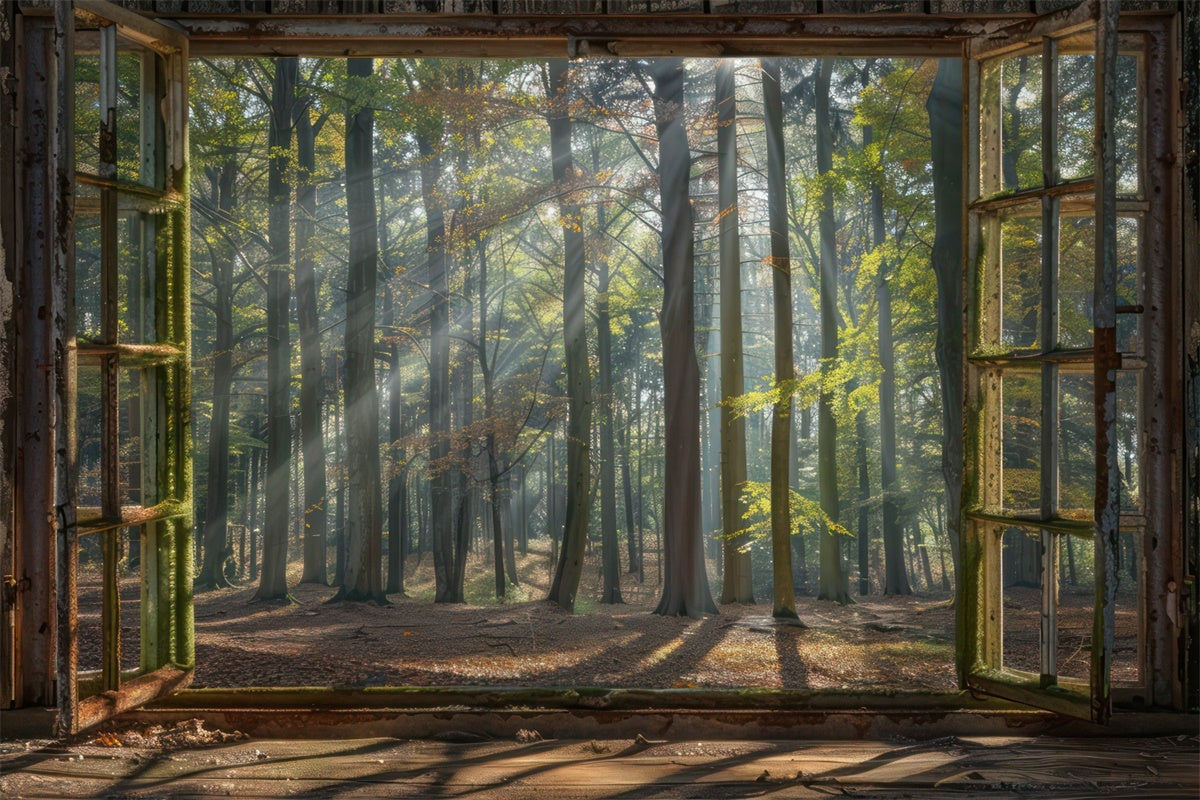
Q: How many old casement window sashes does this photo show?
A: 2